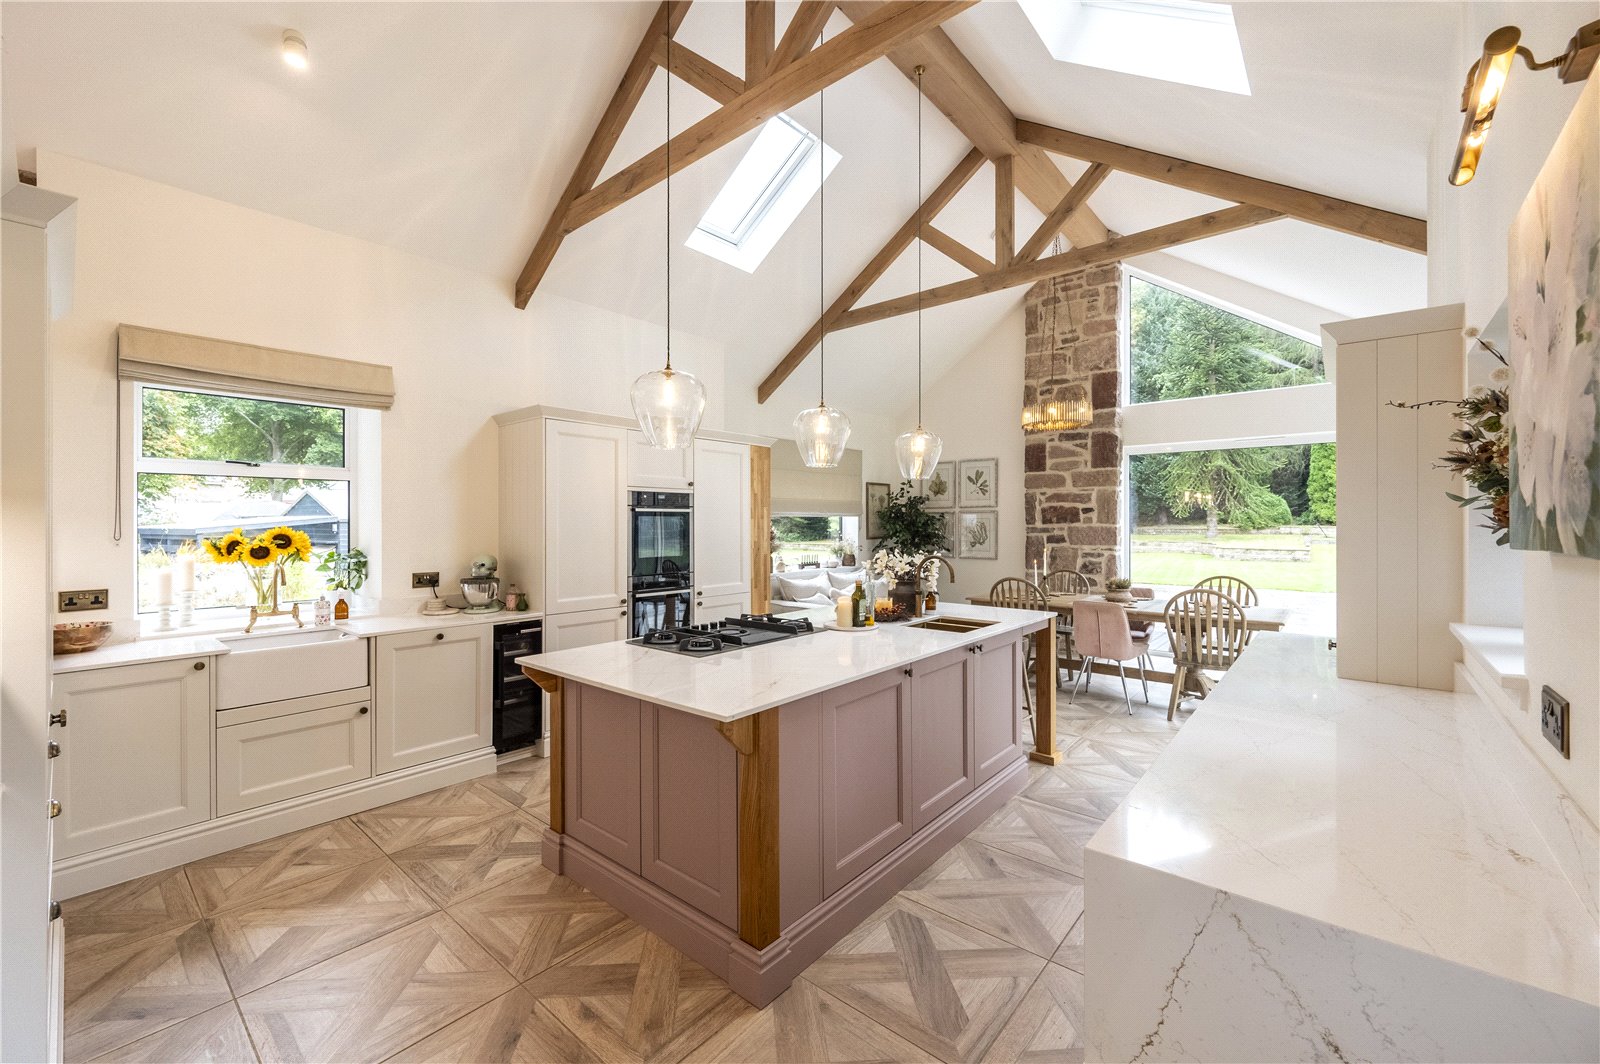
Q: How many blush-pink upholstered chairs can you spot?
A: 2